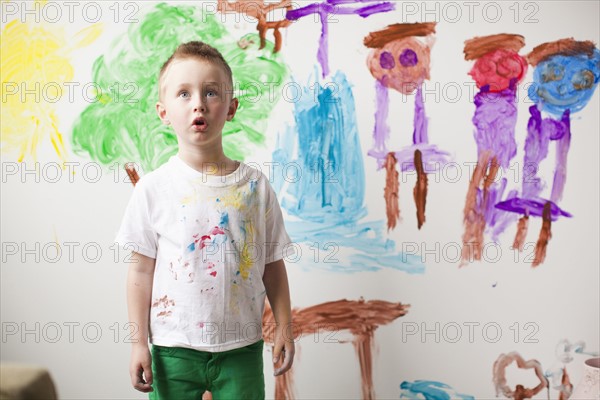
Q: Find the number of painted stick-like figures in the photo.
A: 3